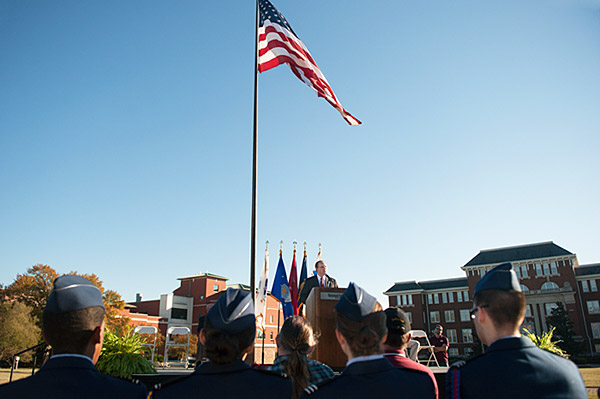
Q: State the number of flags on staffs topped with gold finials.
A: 5